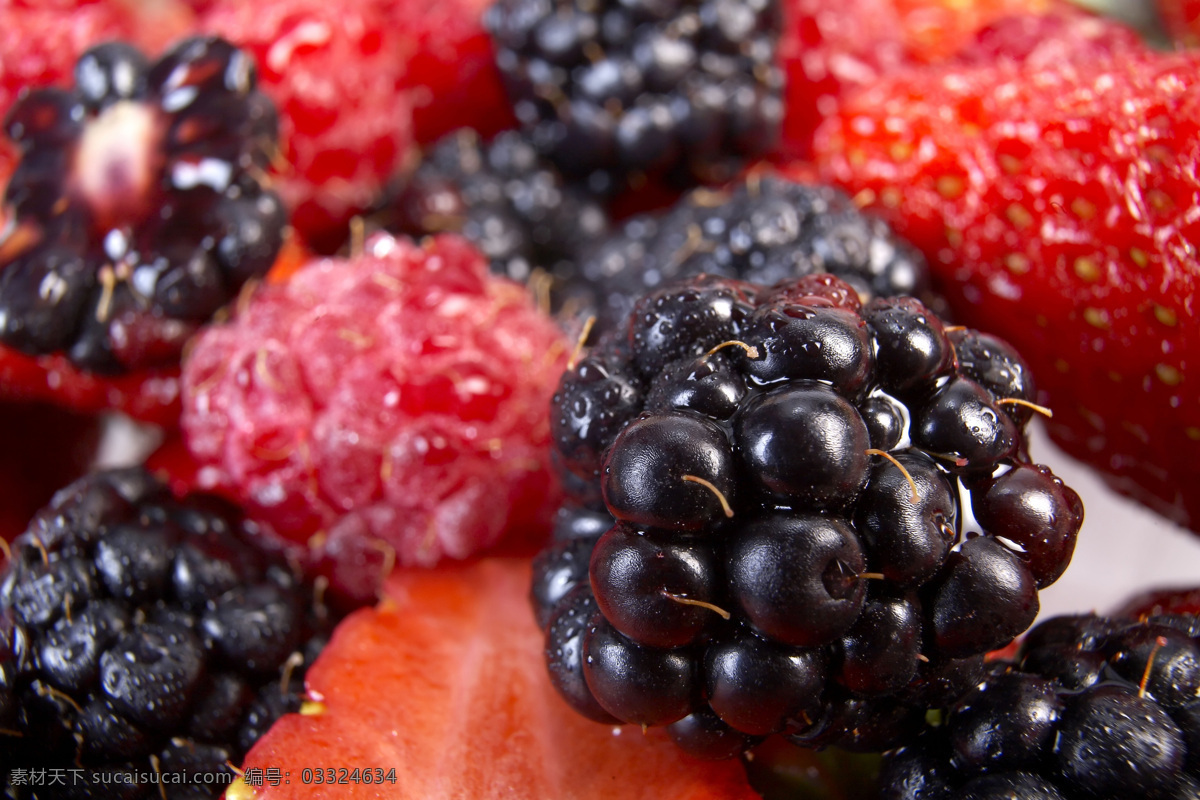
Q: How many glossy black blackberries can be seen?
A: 7